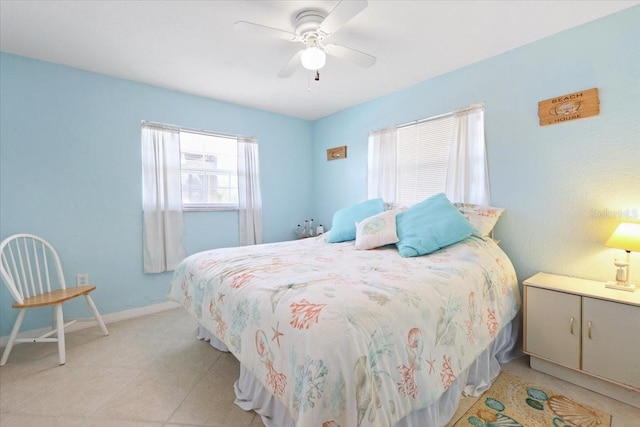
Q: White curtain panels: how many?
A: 4